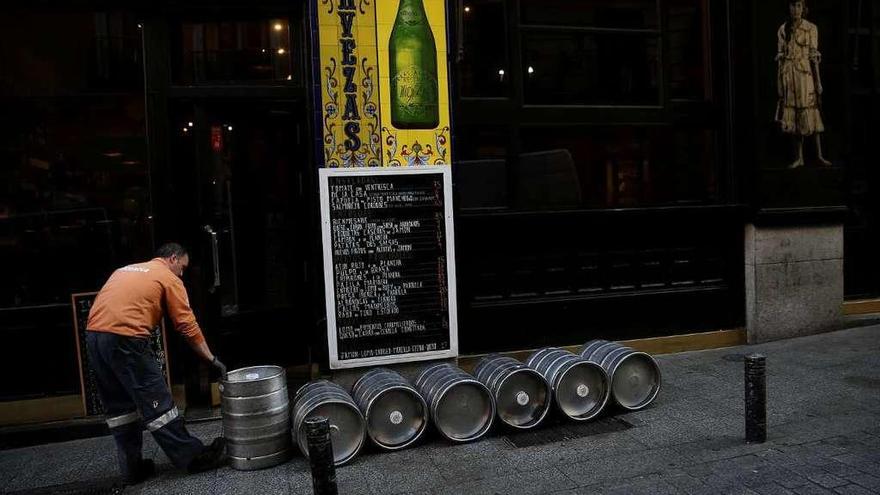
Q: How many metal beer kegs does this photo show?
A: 7